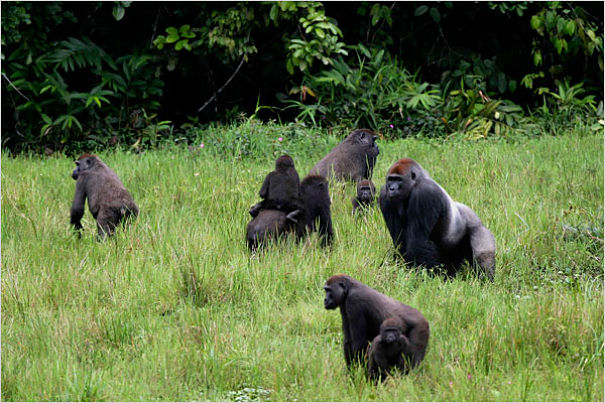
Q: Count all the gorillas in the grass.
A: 8